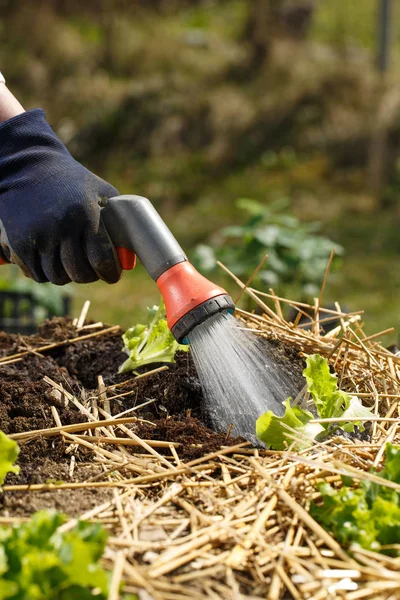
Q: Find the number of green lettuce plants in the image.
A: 5